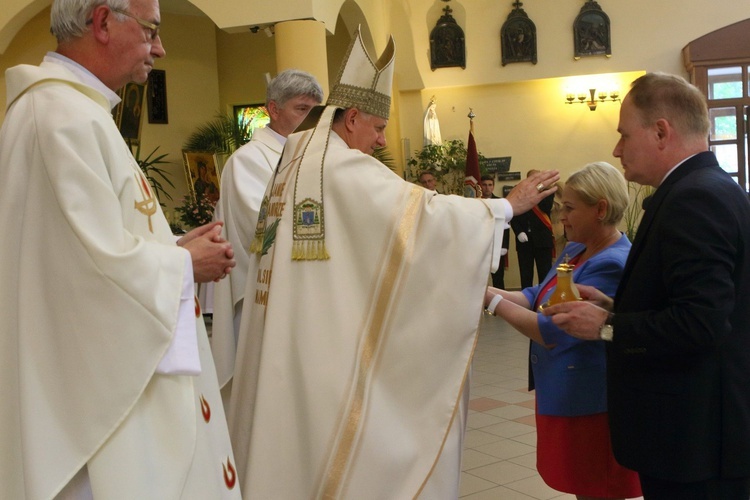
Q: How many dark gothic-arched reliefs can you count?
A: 3